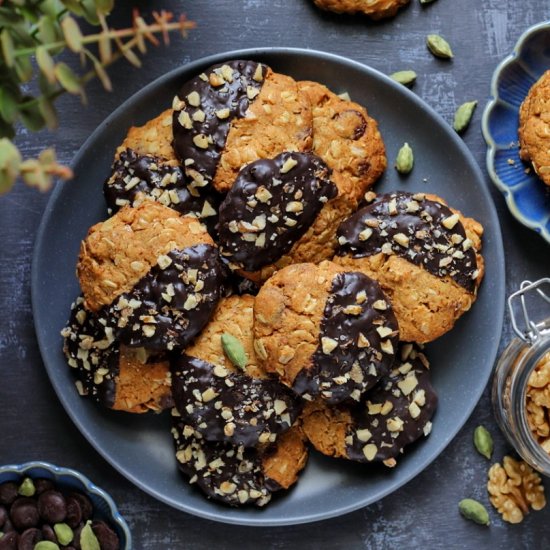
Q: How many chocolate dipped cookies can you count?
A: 10